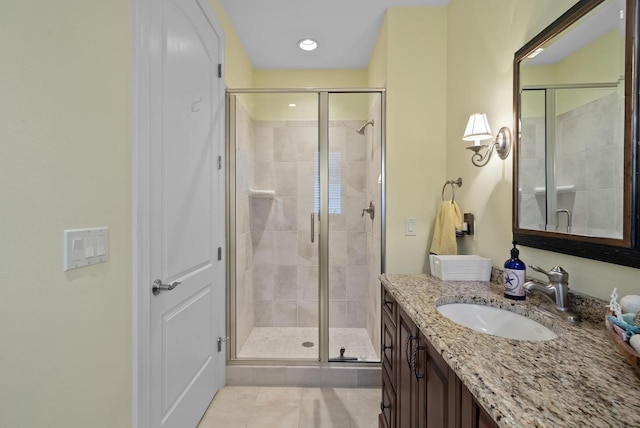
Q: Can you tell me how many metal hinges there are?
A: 4